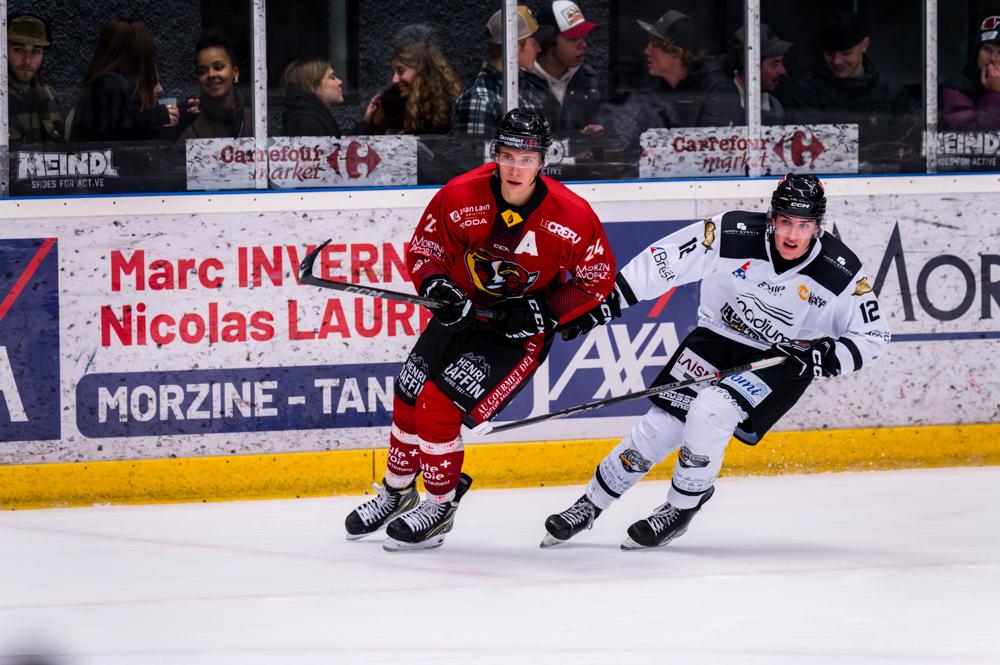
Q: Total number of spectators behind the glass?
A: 11